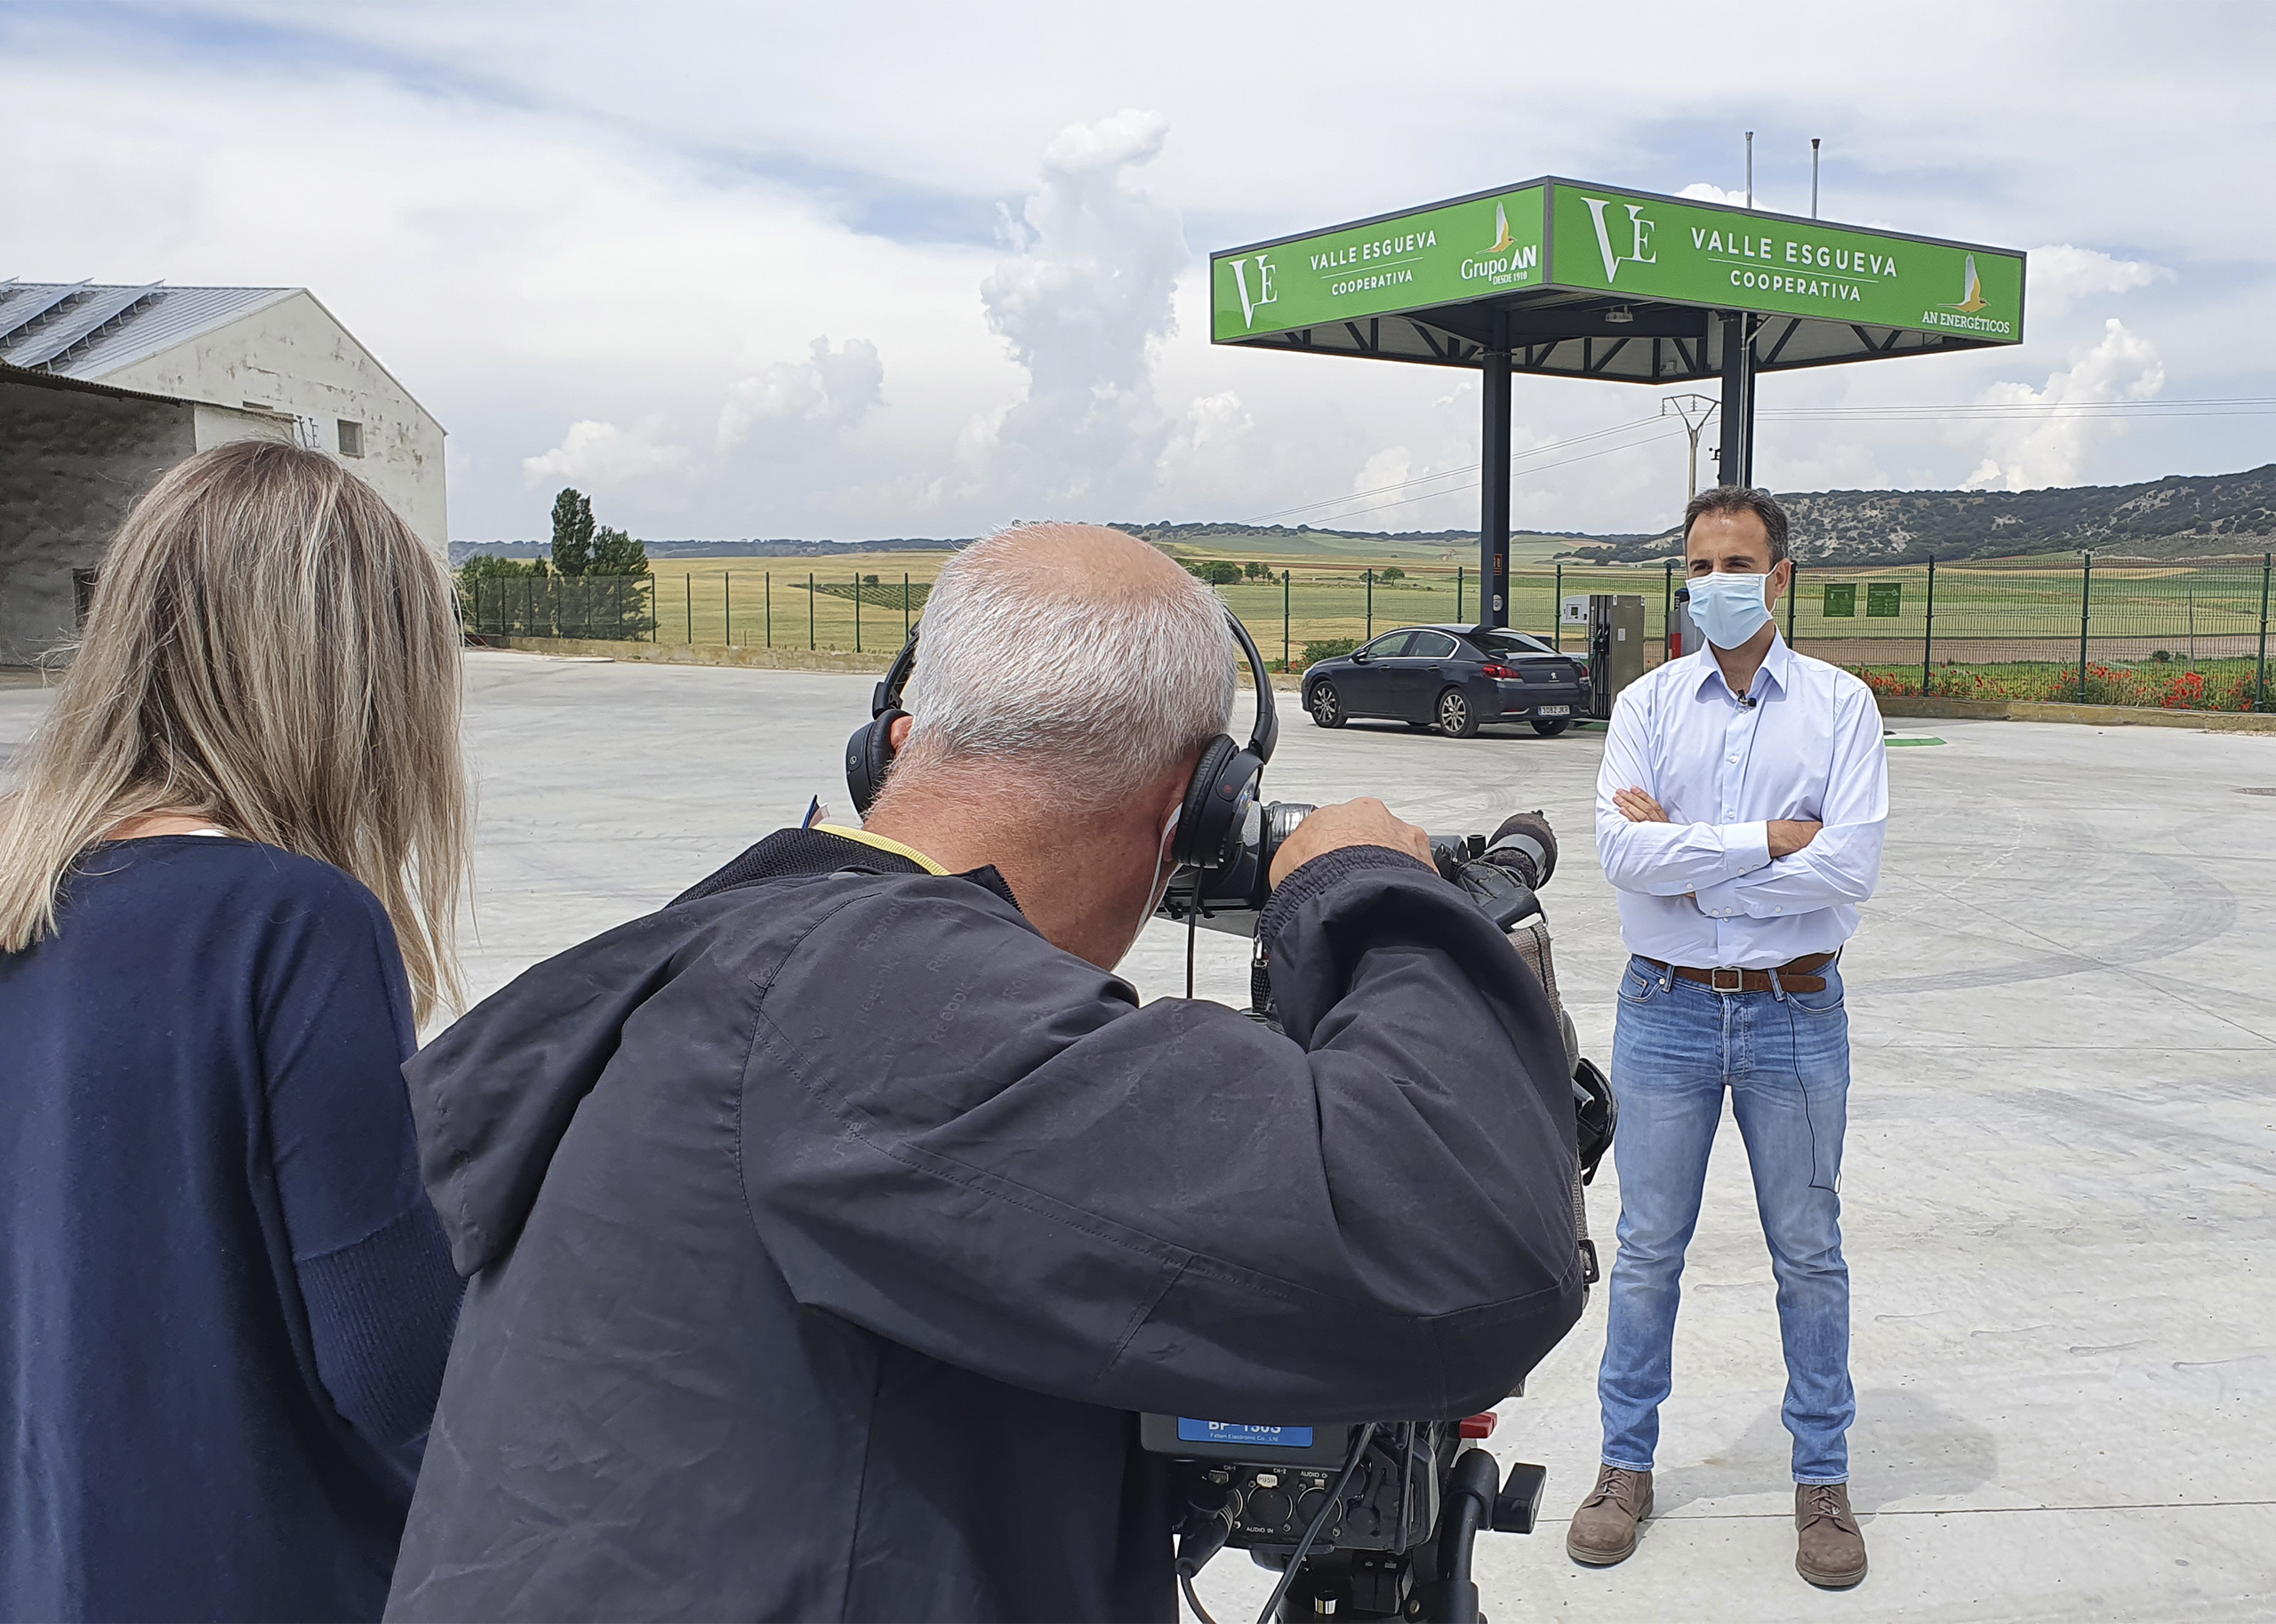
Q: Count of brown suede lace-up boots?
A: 2